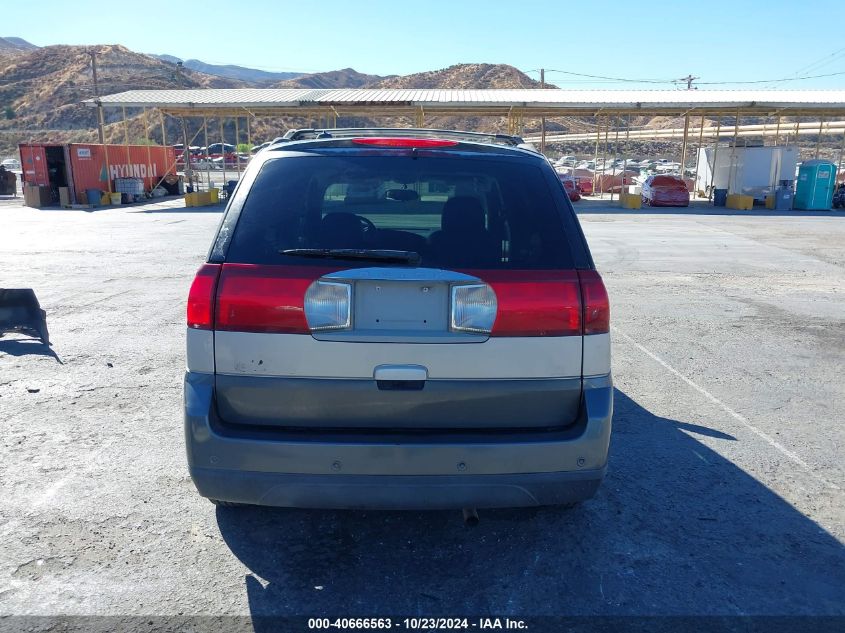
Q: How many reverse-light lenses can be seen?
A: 2